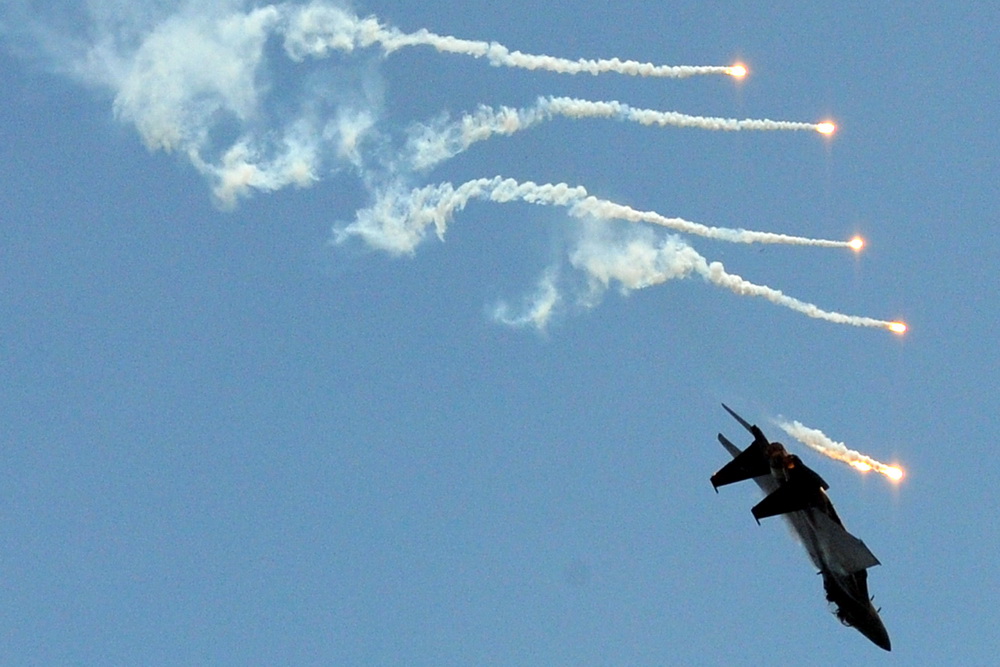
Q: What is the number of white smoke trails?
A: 5